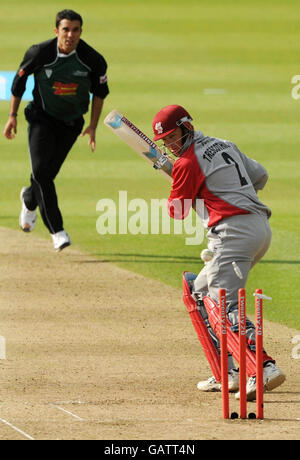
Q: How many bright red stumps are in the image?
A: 3